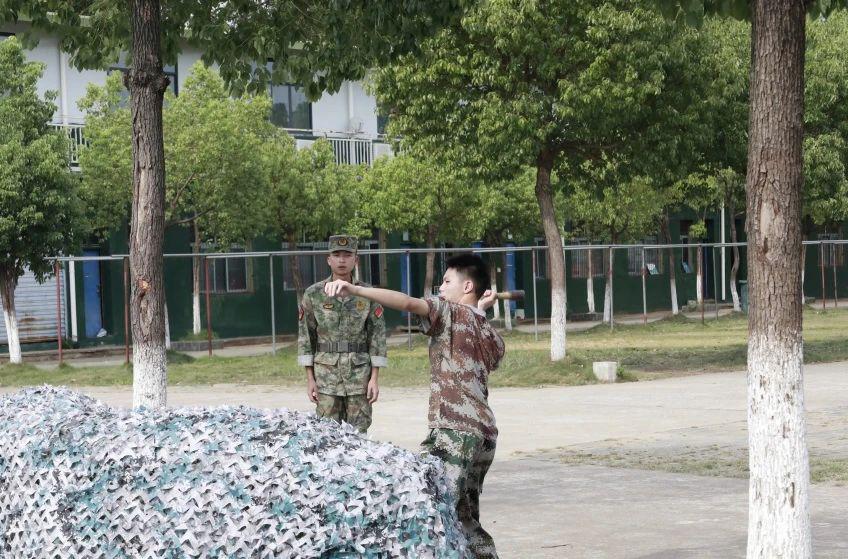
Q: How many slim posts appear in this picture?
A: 12